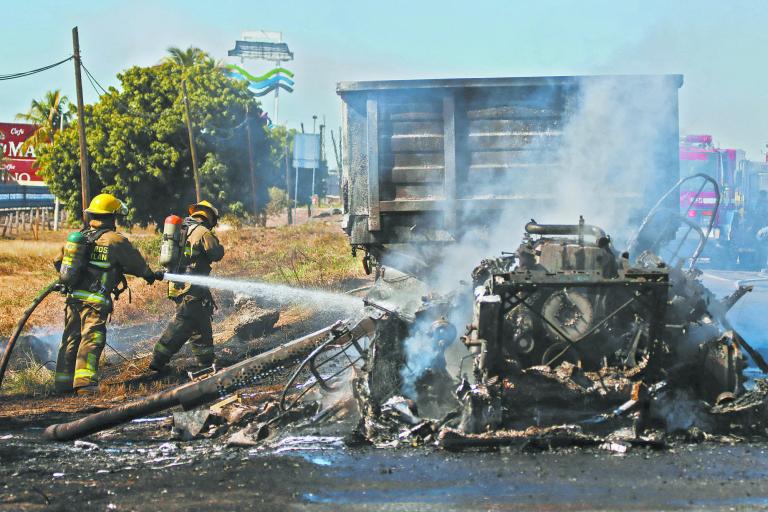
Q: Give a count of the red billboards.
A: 1